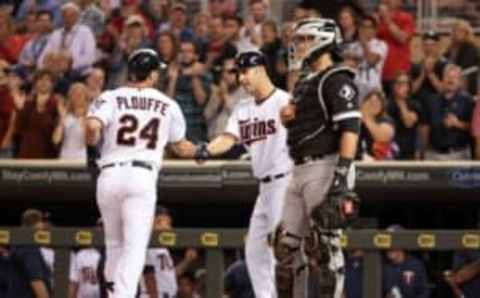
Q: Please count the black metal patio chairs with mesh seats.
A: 0